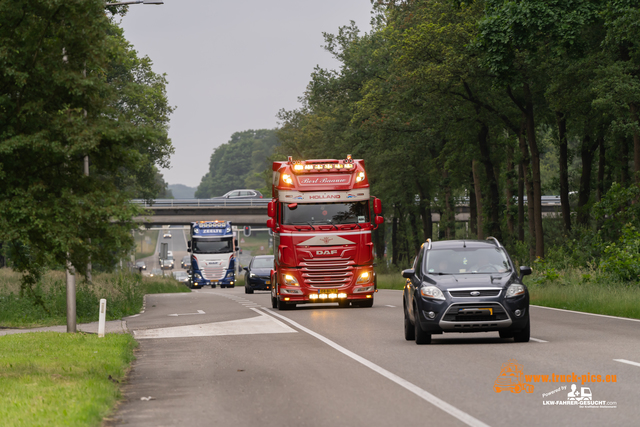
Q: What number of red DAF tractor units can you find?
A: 1